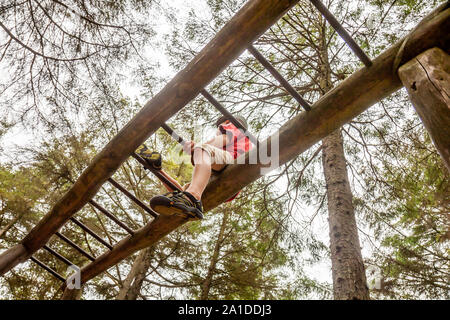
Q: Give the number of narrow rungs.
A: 11